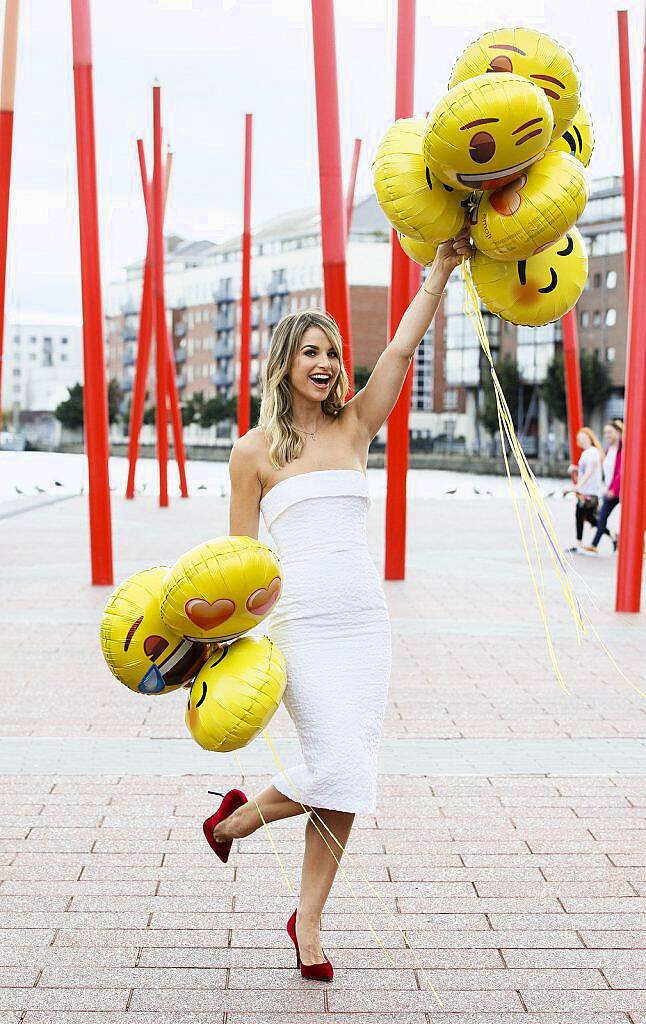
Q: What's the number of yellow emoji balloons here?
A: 10